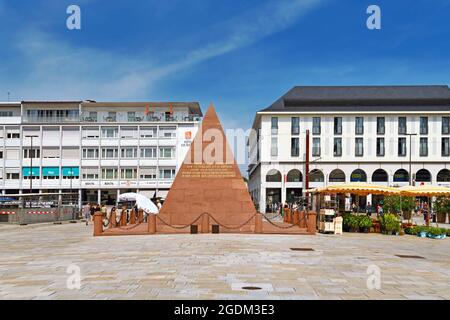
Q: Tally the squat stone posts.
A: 13